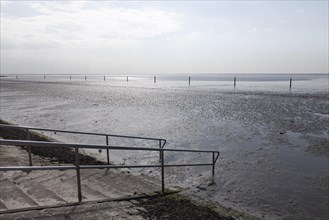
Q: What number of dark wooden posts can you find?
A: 10